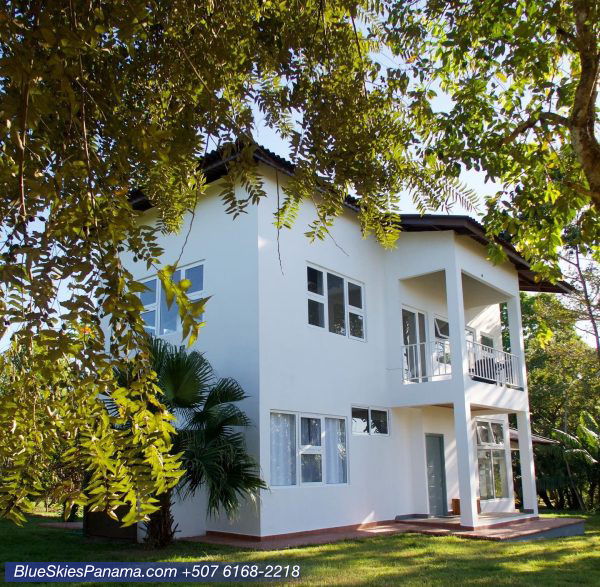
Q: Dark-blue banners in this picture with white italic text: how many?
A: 1